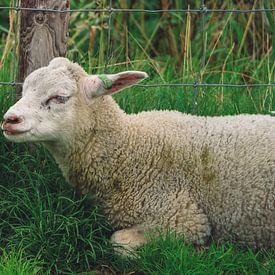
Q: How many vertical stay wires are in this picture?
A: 3